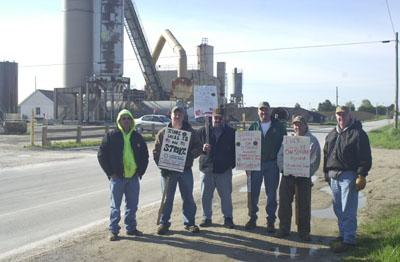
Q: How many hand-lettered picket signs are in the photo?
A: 4